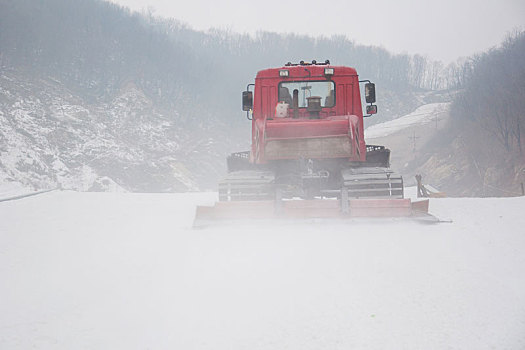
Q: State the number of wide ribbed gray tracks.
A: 2